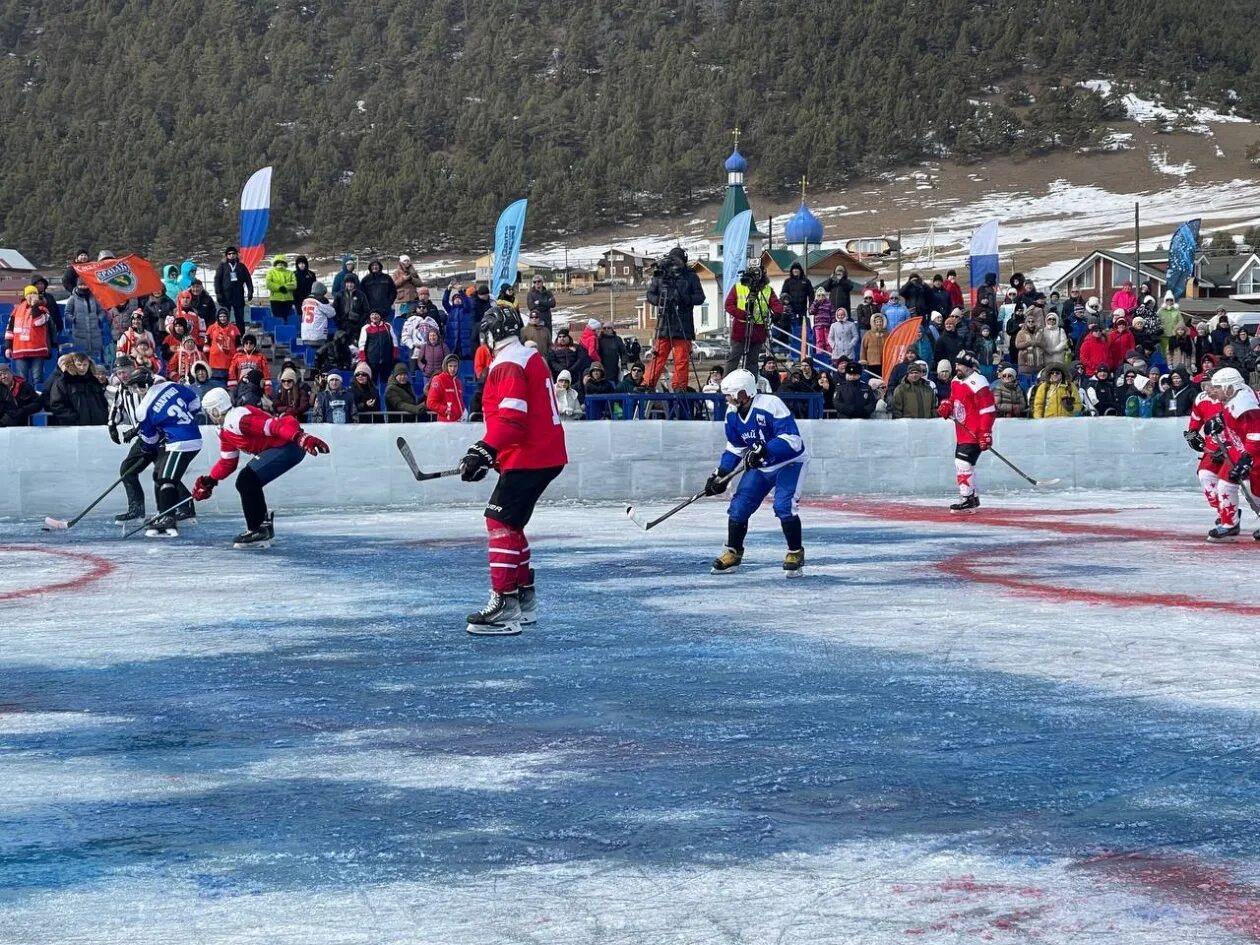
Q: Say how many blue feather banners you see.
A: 3